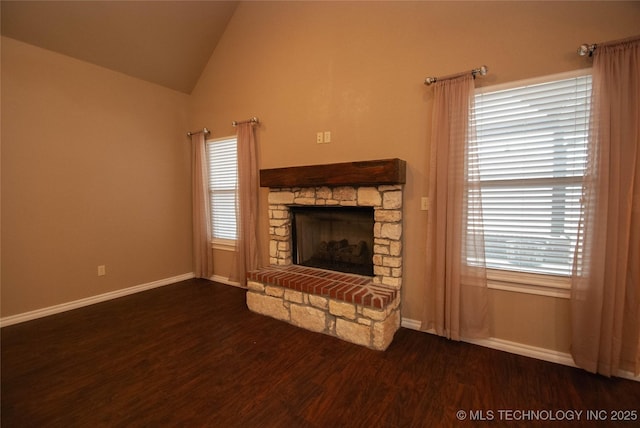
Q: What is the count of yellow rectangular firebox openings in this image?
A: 0